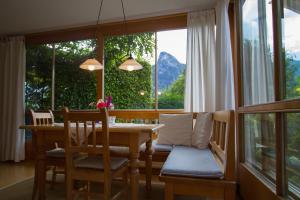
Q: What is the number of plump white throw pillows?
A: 2